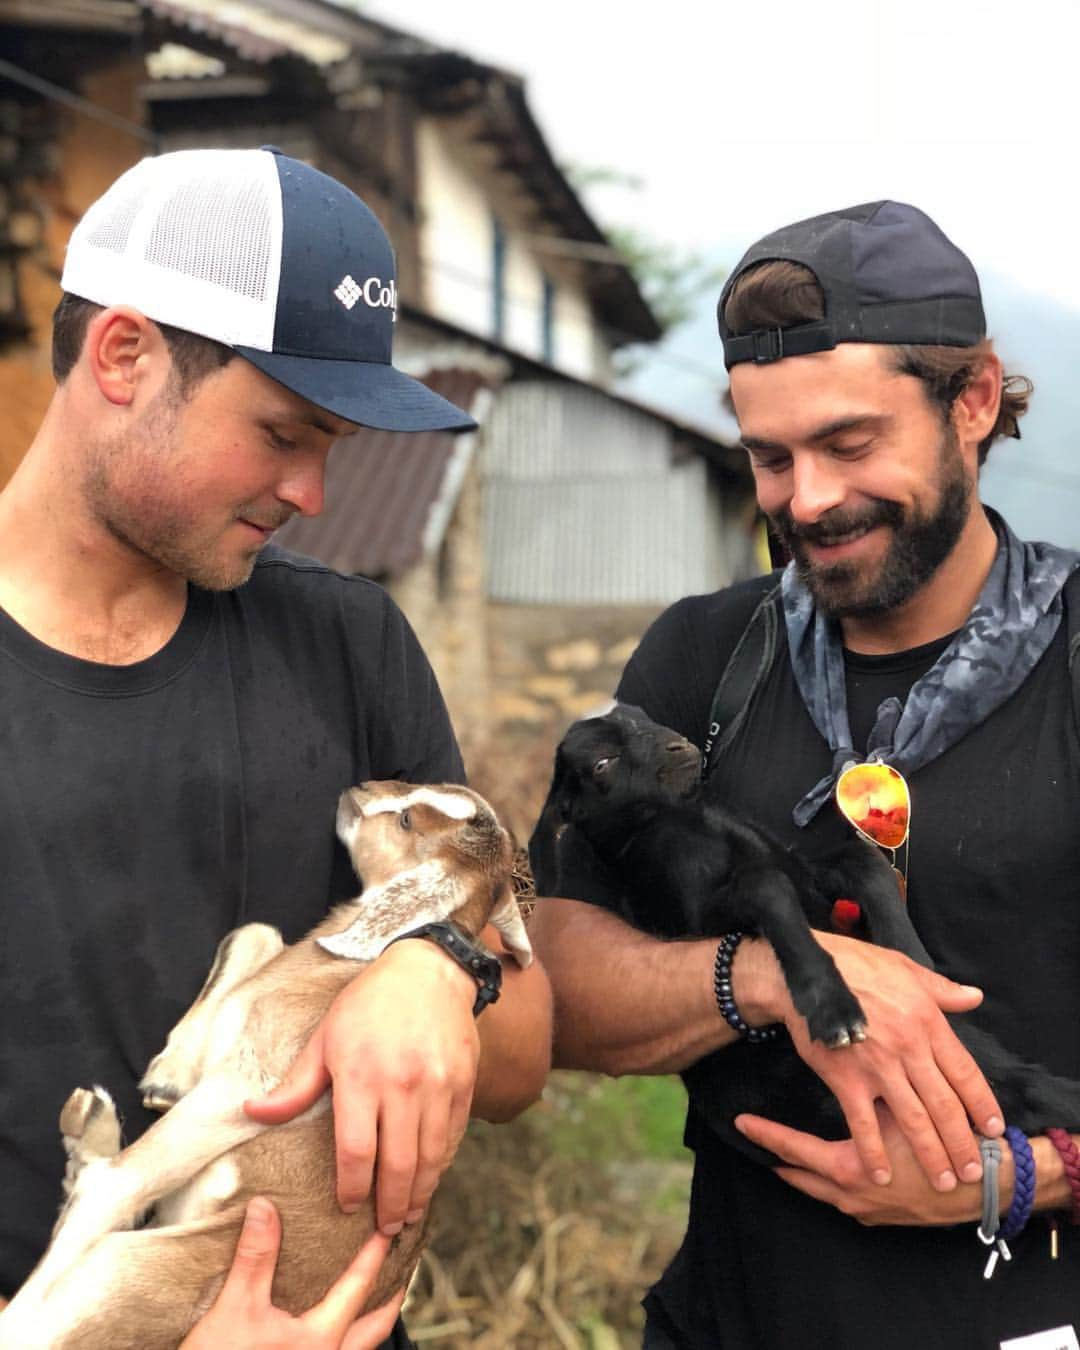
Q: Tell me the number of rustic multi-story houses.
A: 1